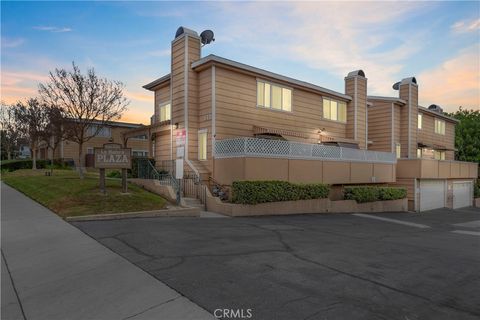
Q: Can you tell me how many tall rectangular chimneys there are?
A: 3